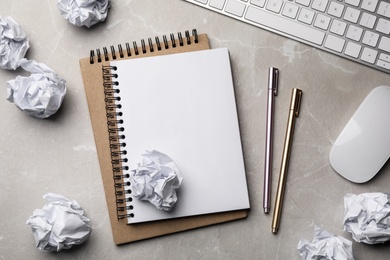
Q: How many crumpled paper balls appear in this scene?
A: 7